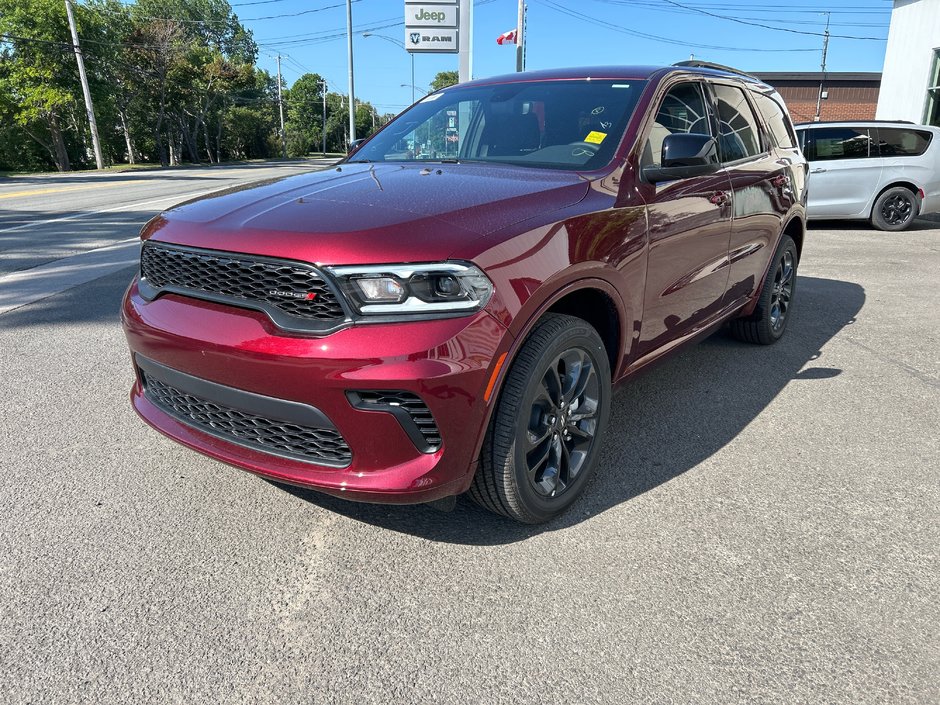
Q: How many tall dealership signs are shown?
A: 1